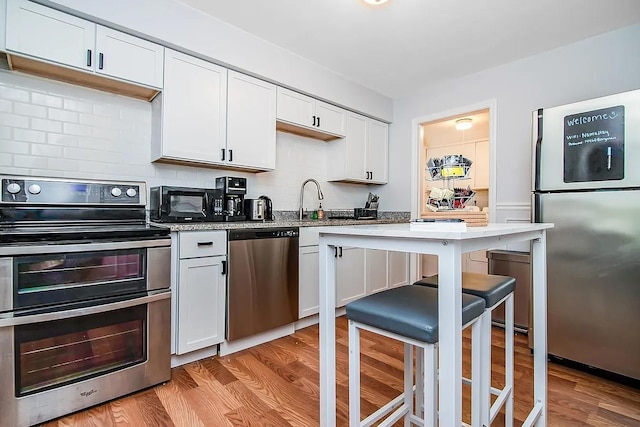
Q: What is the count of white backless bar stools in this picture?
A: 2